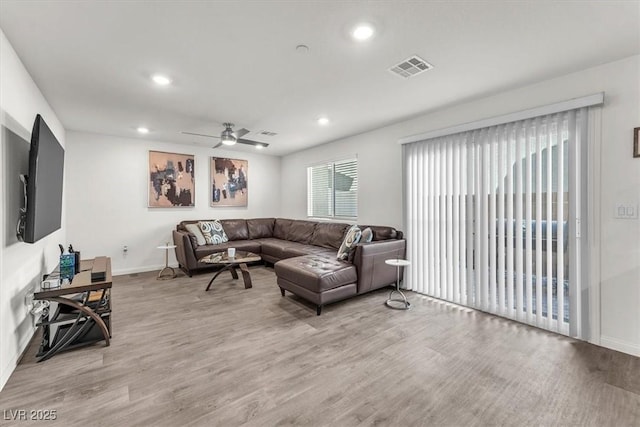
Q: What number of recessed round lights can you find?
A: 5